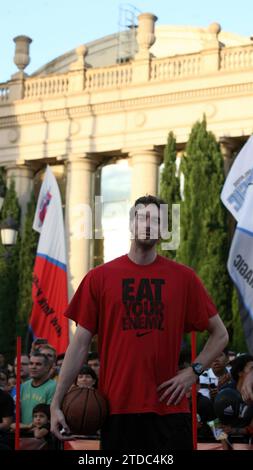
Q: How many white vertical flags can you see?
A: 2